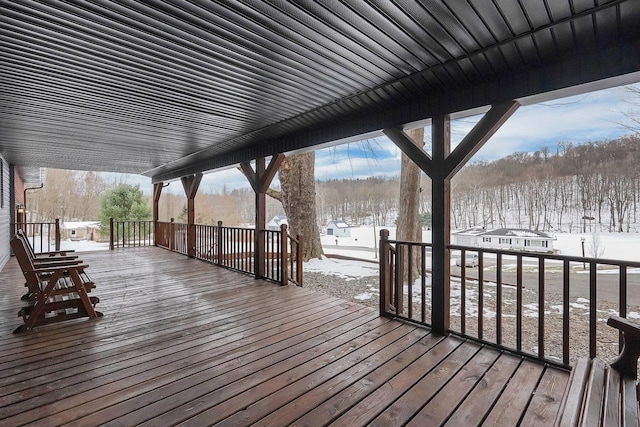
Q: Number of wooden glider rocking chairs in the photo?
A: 2